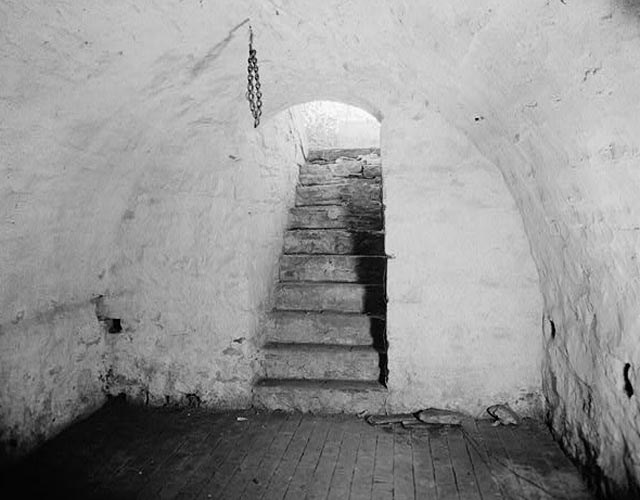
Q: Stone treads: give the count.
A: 10